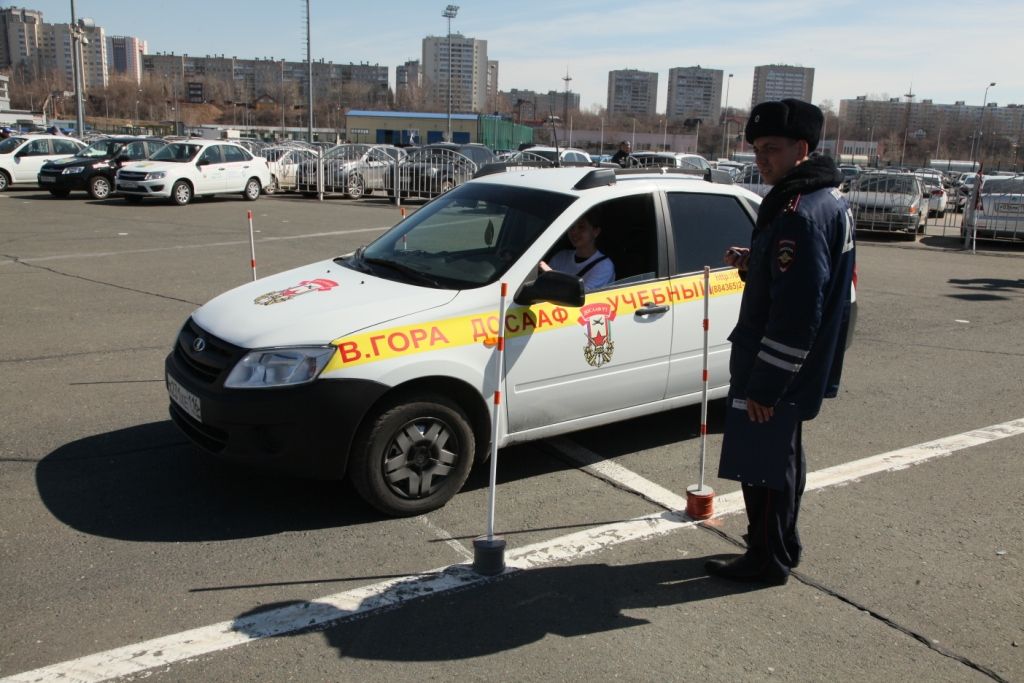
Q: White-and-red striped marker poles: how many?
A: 4